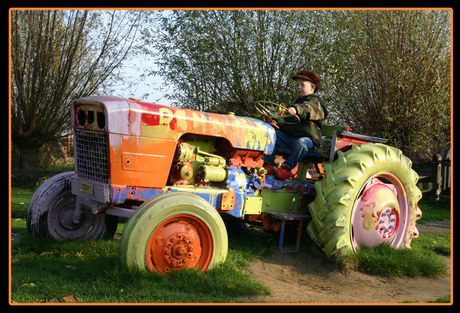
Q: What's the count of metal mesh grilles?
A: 1